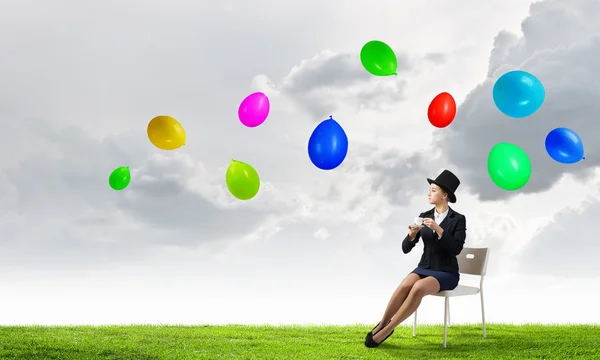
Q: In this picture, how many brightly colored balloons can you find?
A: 10